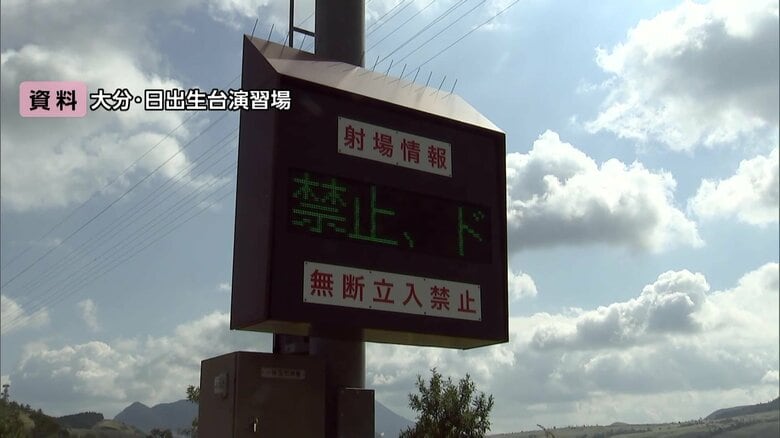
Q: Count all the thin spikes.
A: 11